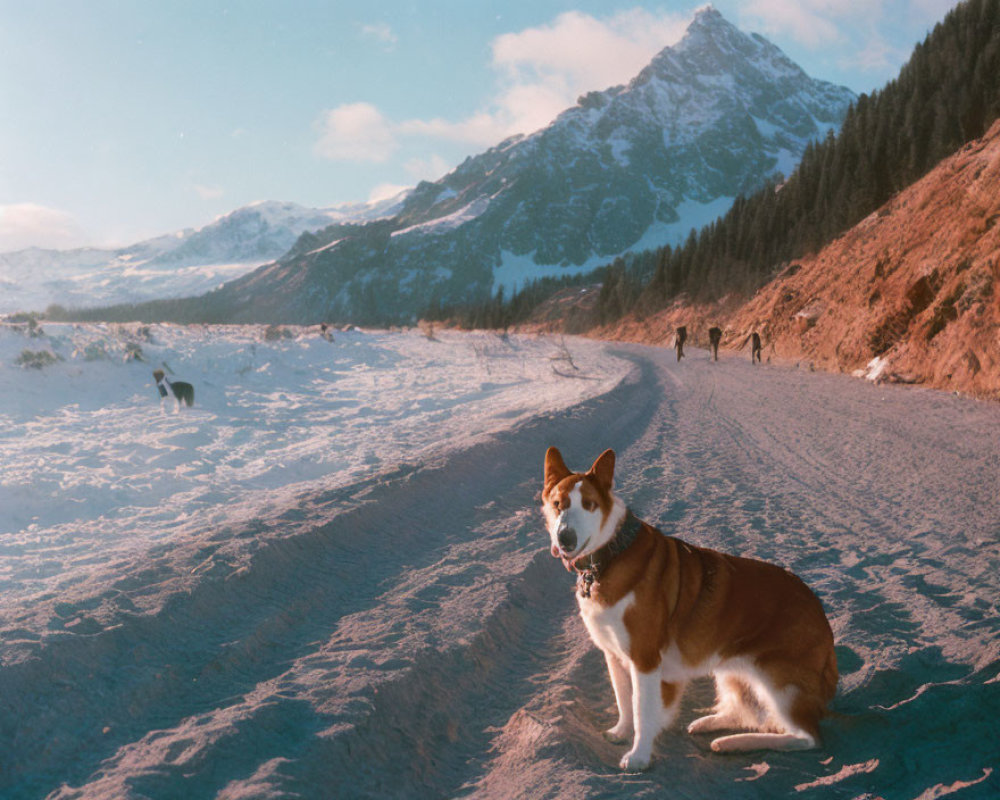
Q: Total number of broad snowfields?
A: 1